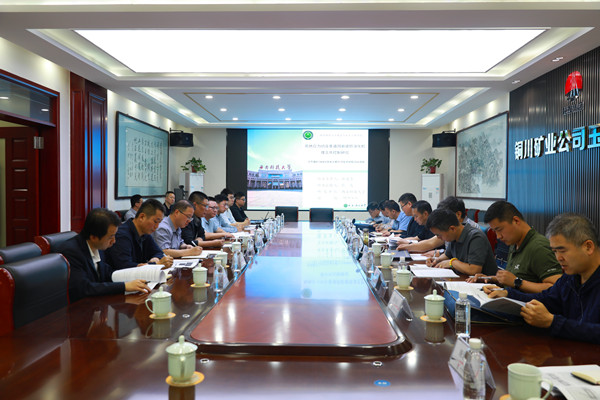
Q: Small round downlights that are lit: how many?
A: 12